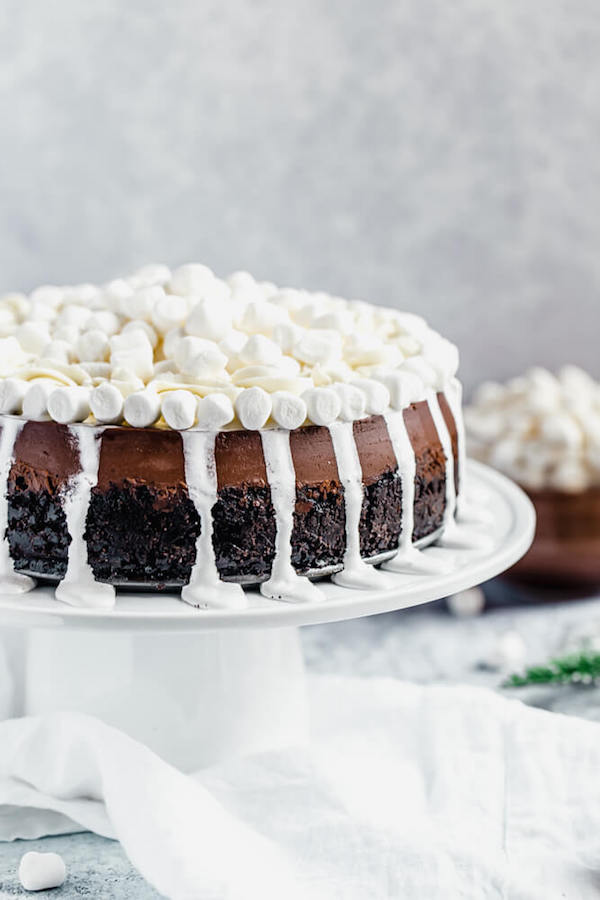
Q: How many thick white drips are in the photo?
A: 8